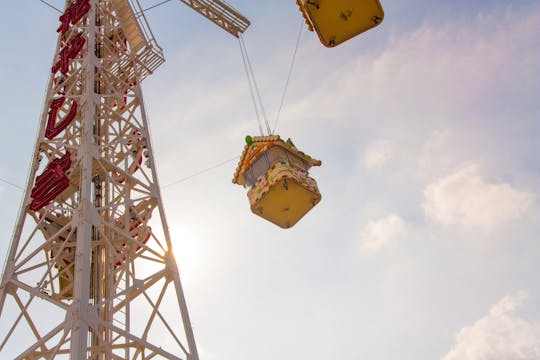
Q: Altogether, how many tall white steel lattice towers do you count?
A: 1